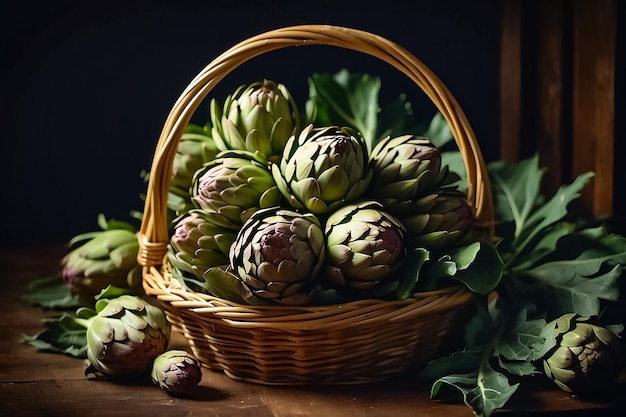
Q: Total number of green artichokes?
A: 13